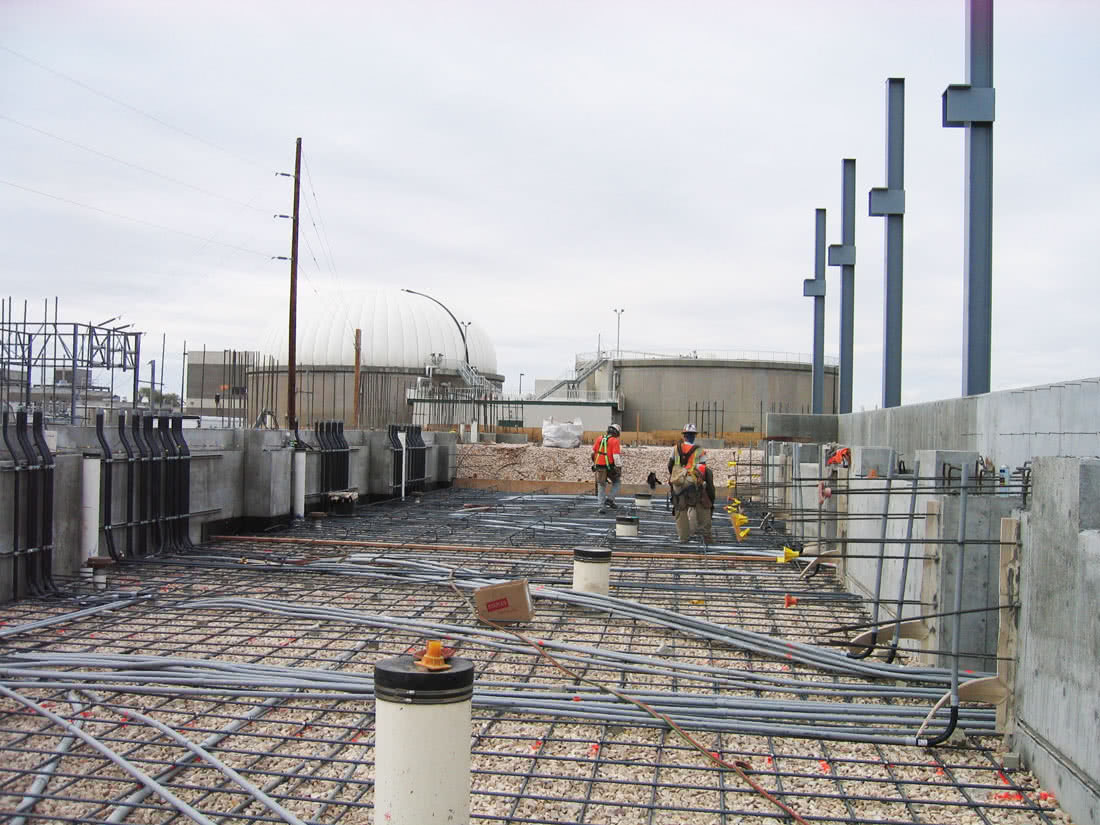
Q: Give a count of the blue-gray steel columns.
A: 4